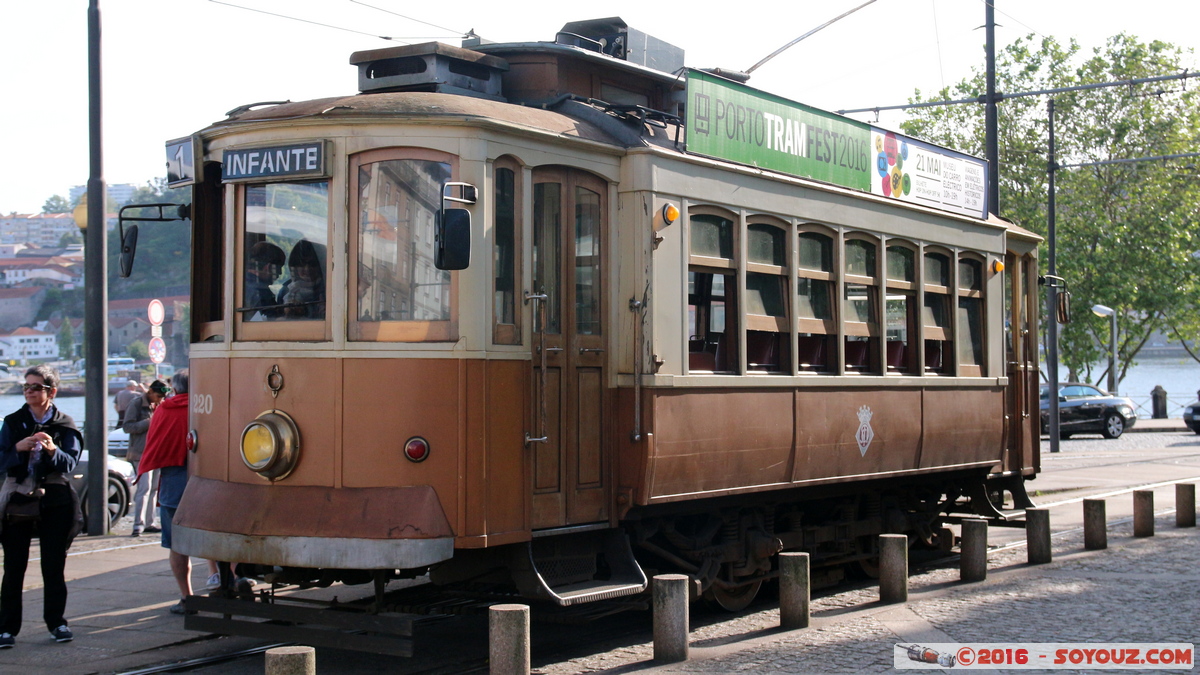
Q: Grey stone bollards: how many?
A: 10